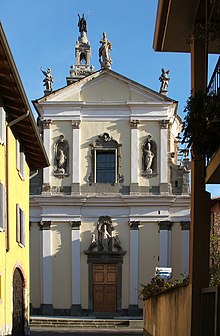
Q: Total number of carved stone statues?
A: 7